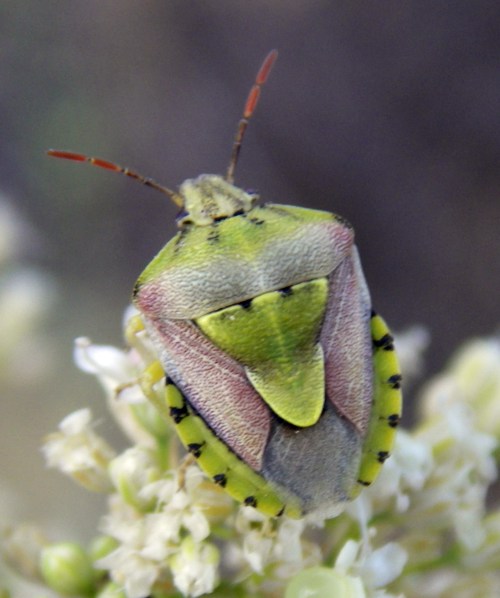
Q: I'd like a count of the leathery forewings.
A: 2